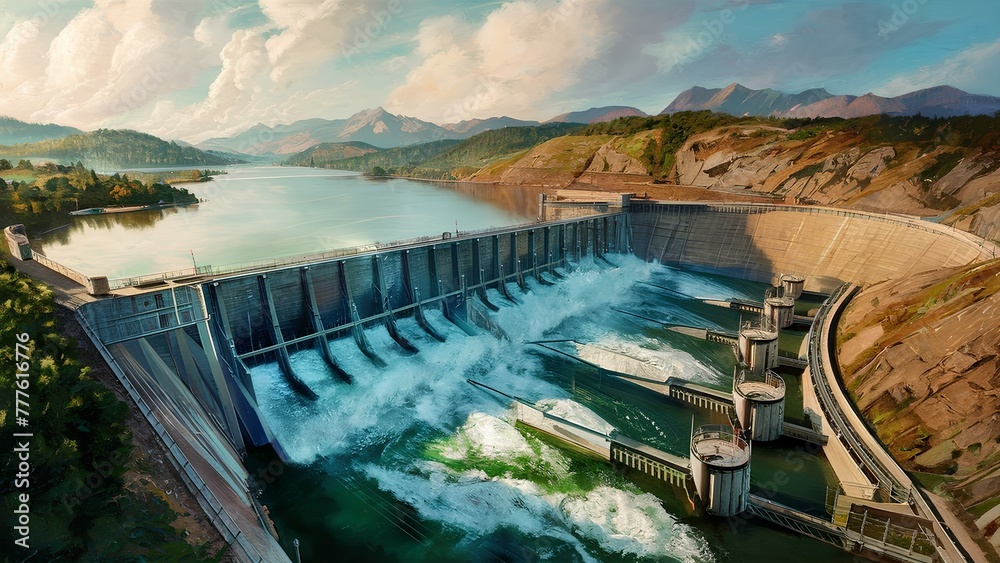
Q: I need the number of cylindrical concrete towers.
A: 5